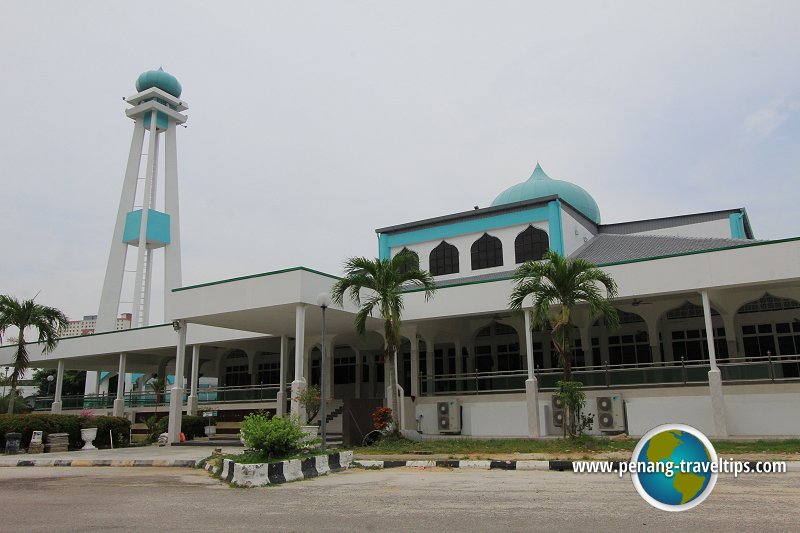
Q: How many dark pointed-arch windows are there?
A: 4